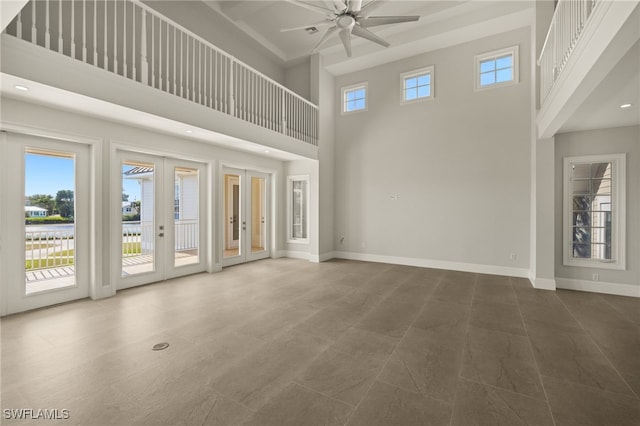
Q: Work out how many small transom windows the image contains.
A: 3